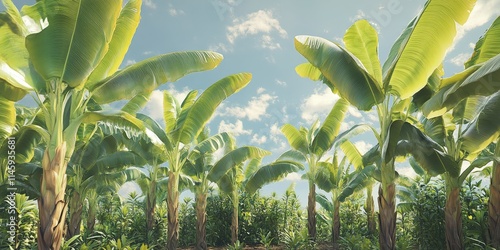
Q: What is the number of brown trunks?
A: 13